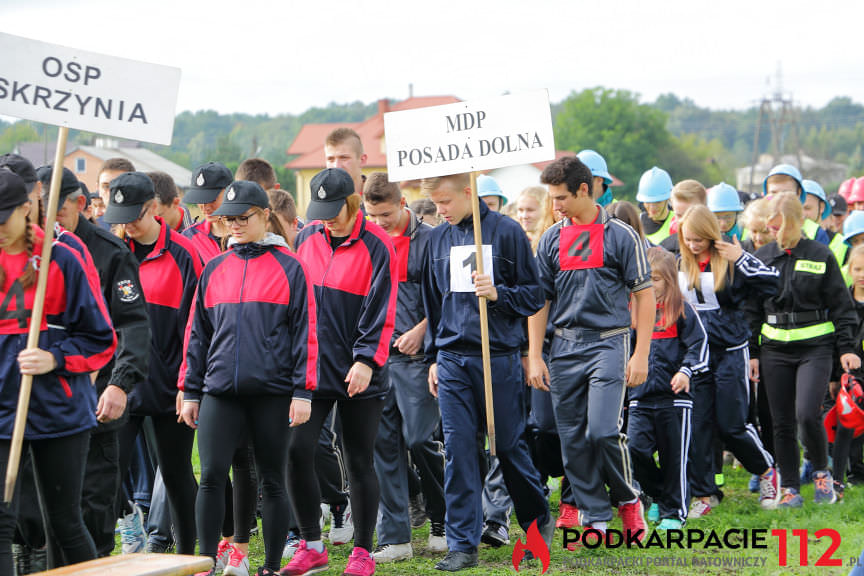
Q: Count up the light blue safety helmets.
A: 7